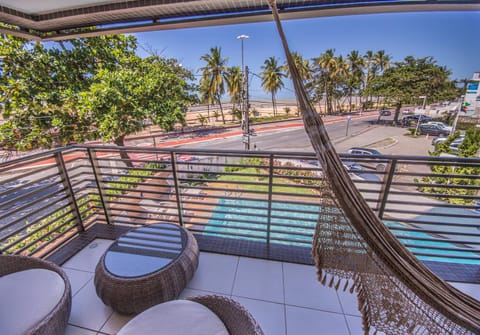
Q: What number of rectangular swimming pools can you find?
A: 1